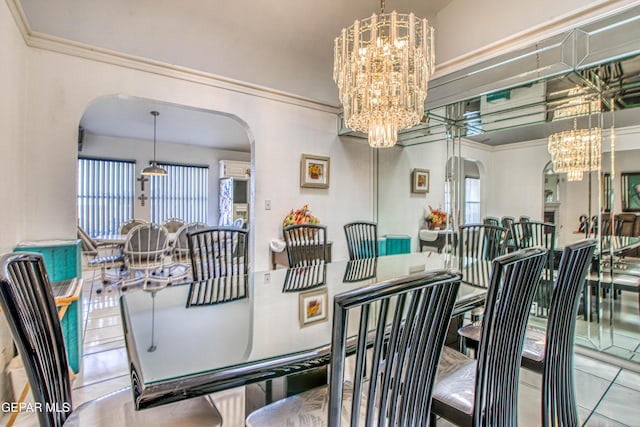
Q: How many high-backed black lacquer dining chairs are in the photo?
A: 8